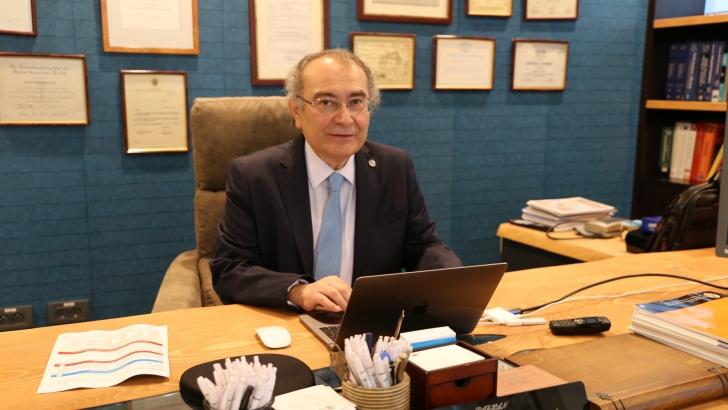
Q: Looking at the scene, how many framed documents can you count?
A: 11